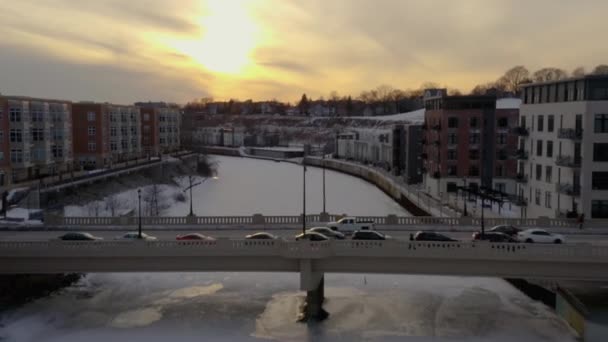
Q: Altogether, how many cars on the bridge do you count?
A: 12